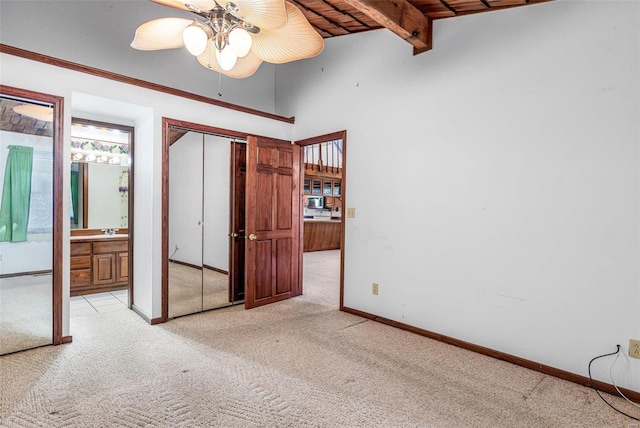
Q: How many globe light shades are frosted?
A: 3